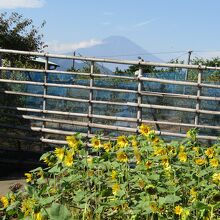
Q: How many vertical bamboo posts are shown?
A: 4